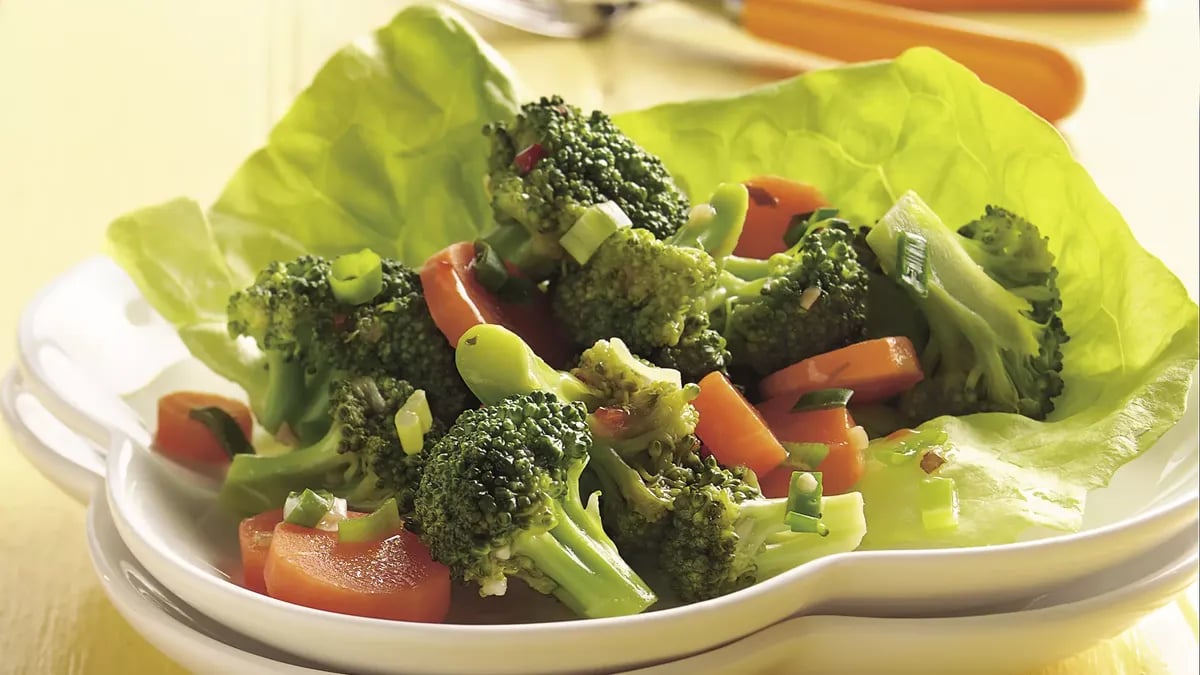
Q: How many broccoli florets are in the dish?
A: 9